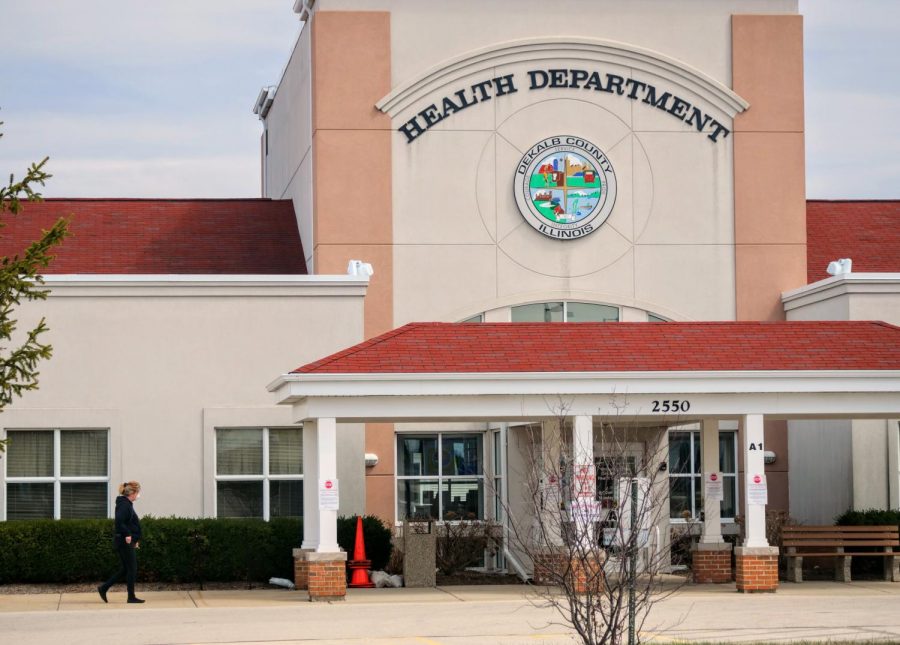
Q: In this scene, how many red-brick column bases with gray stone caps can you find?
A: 6